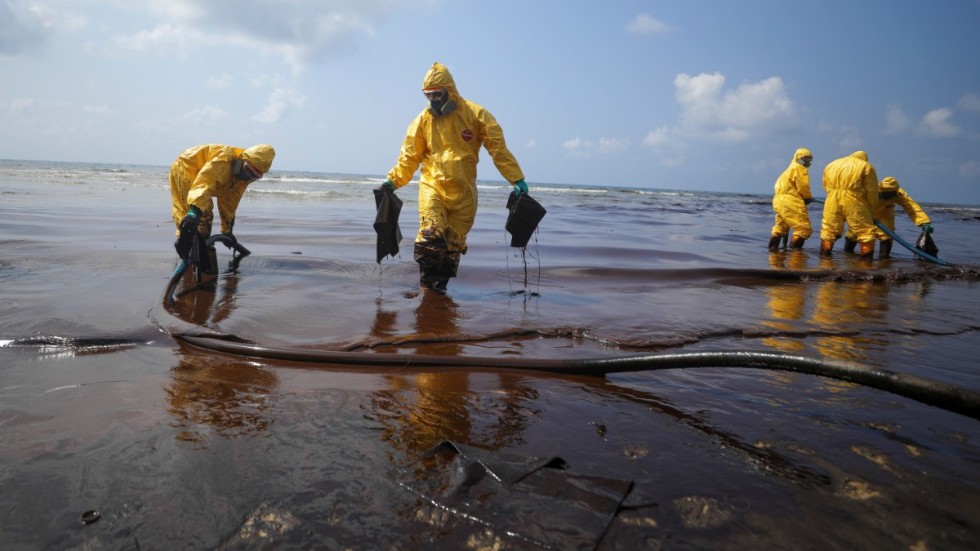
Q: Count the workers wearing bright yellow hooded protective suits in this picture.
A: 5